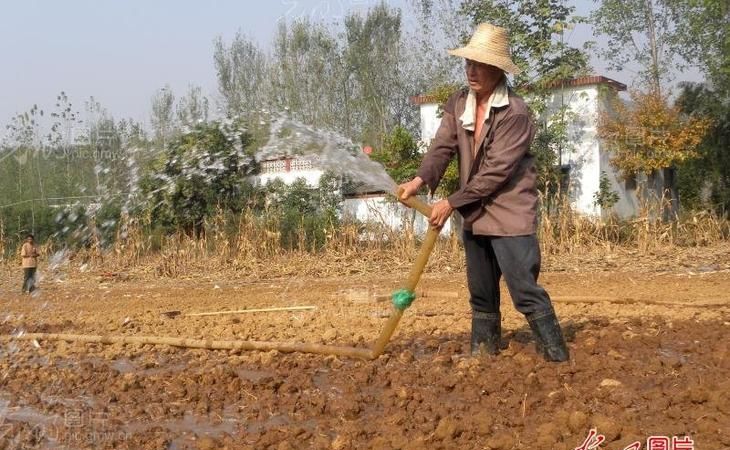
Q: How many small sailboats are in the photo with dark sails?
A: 0